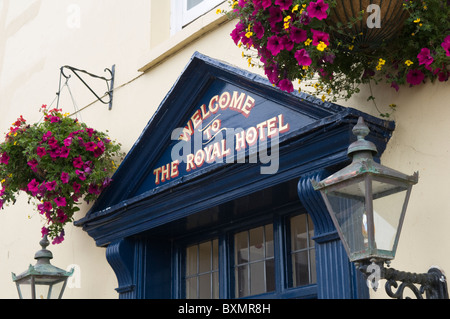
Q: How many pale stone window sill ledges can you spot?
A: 1